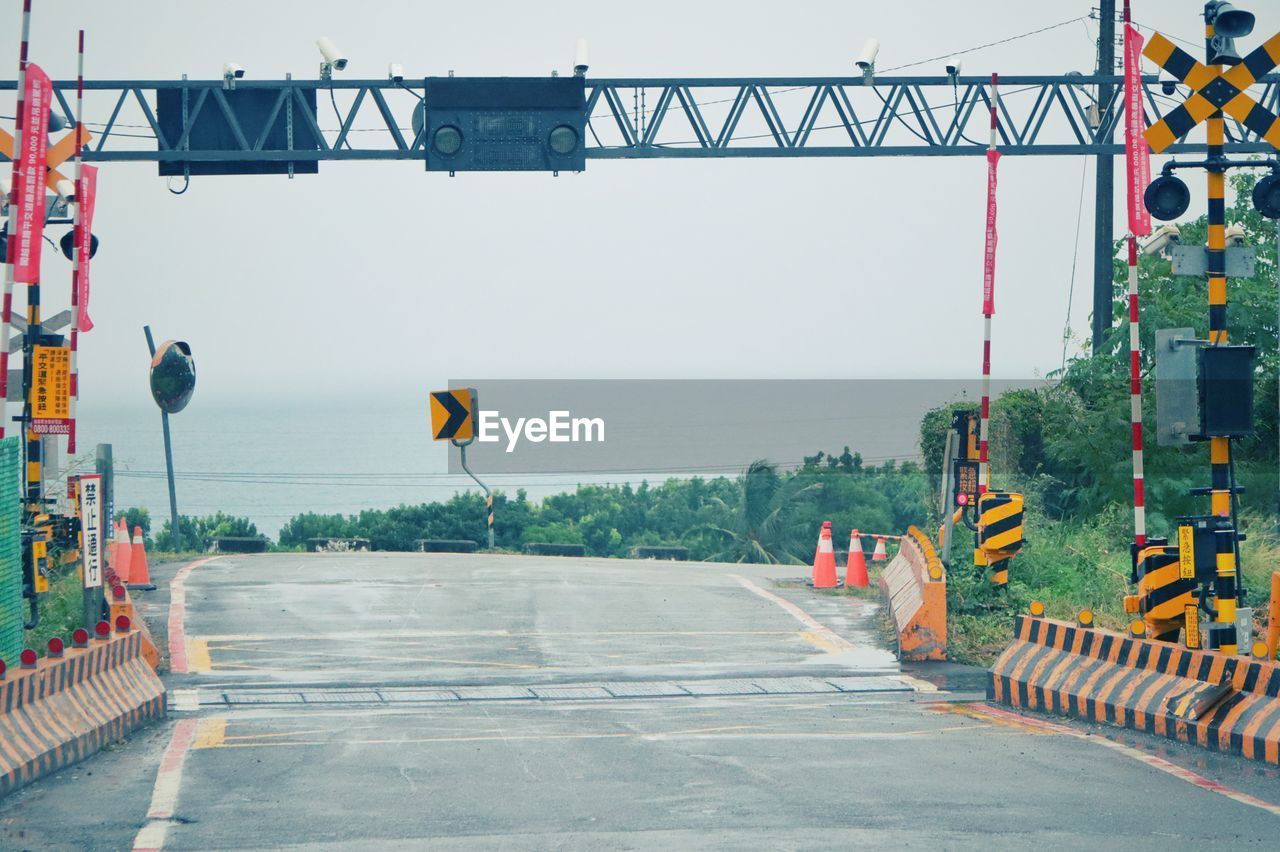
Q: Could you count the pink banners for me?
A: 4